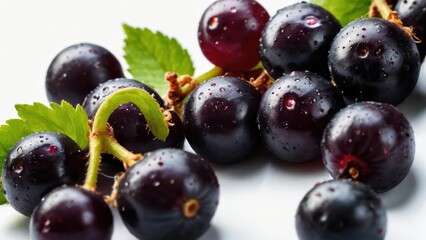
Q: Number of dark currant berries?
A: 13